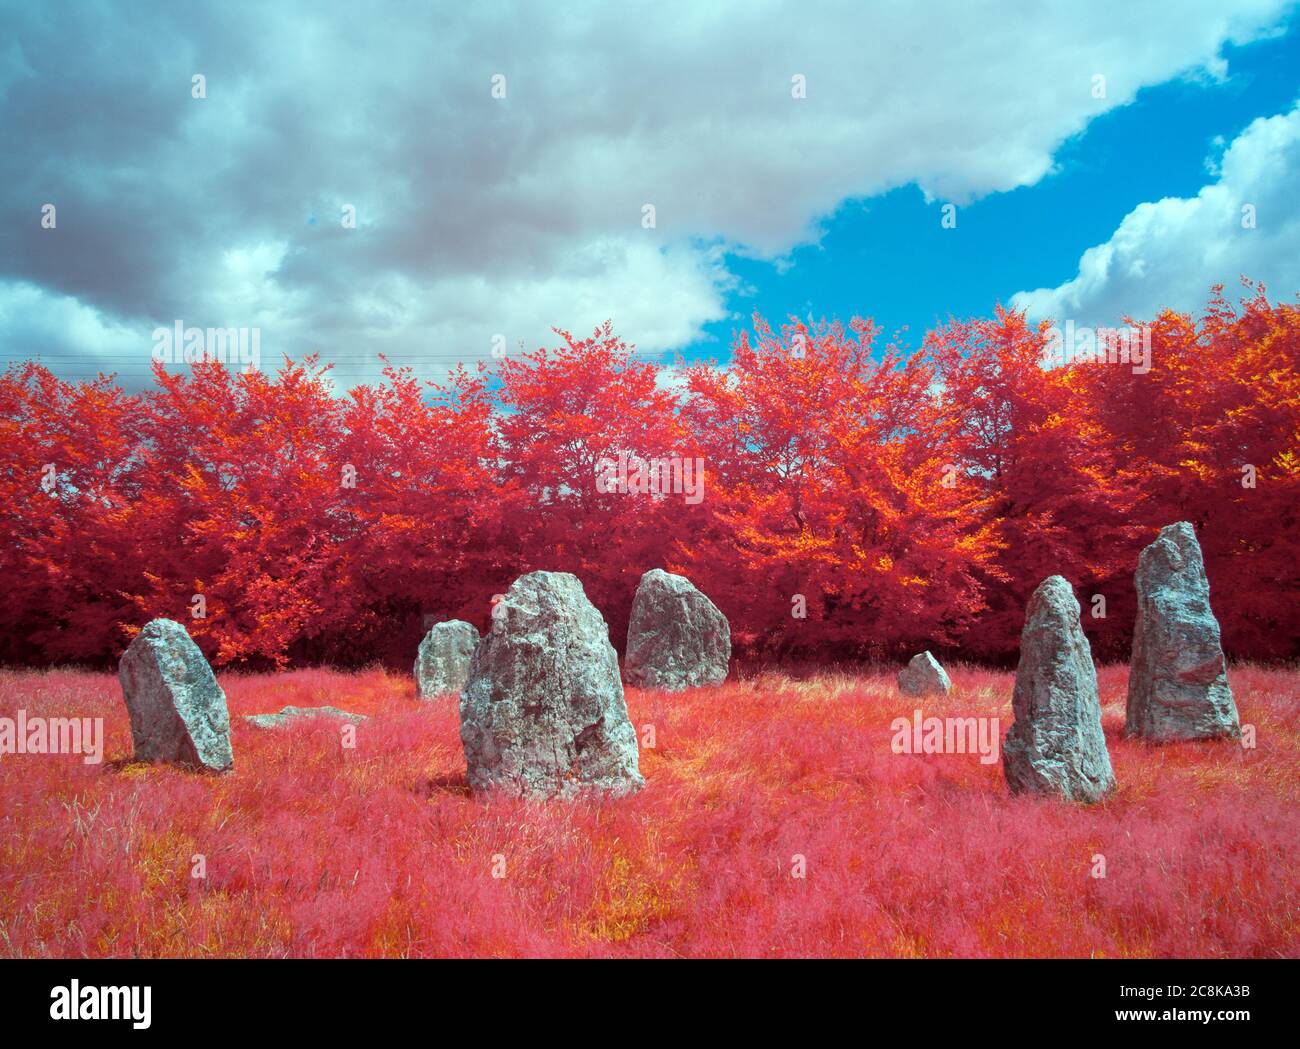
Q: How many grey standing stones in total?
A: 7